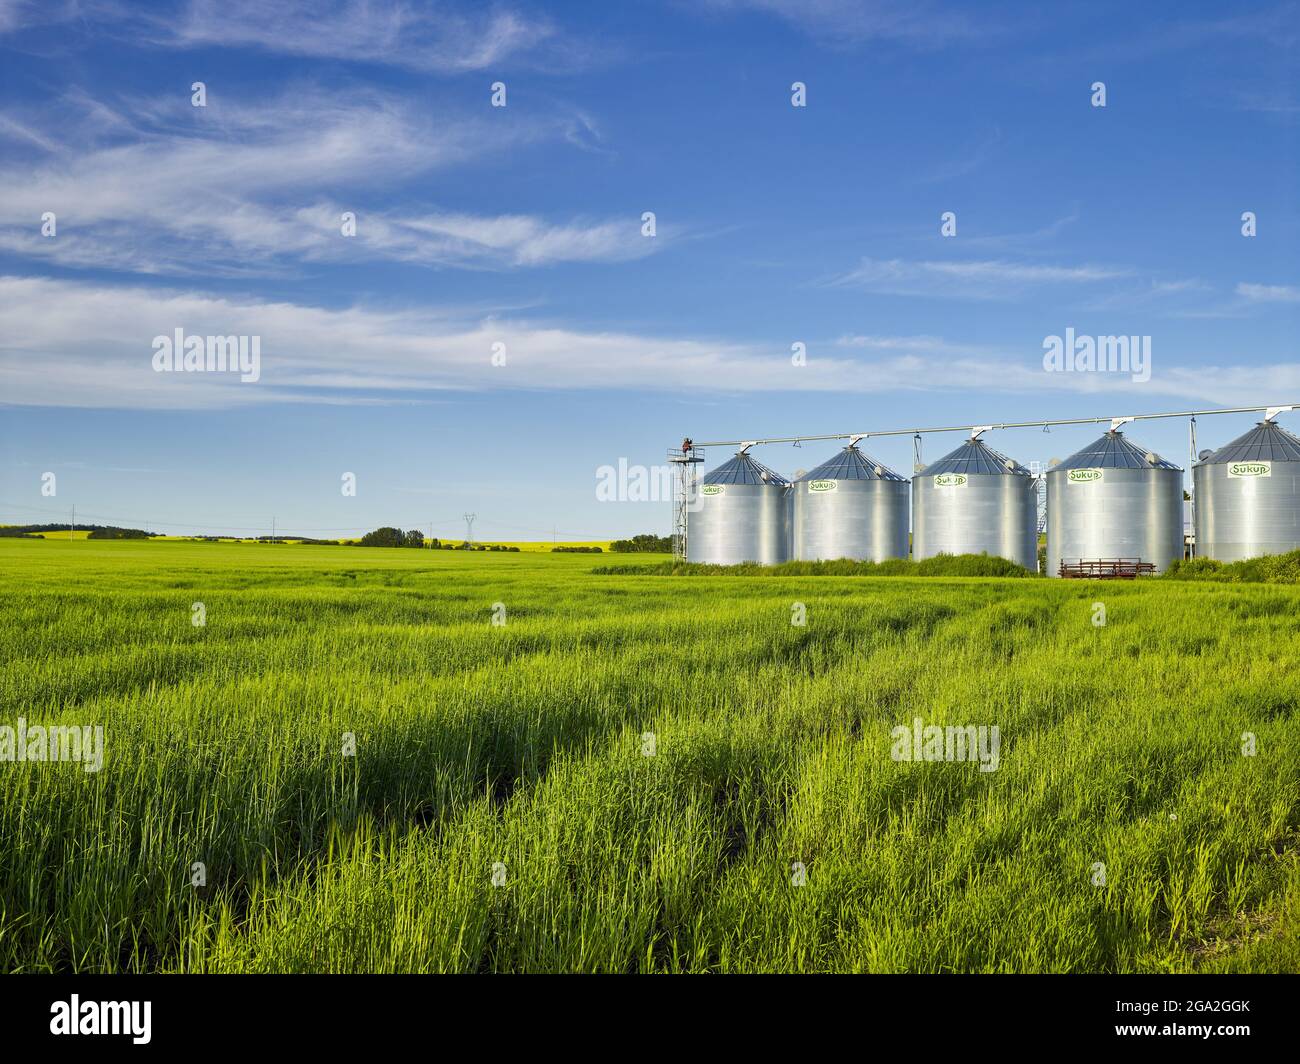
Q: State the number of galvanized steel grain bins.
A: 5